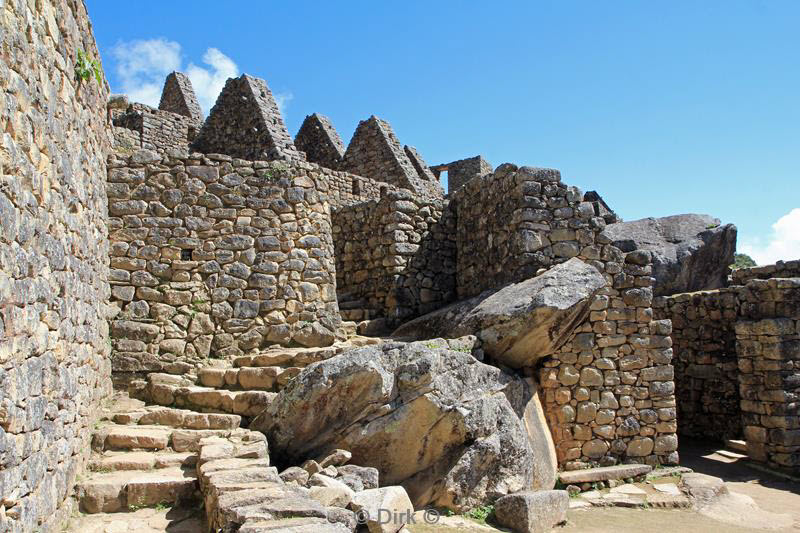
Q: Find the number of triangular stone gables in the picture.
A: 5